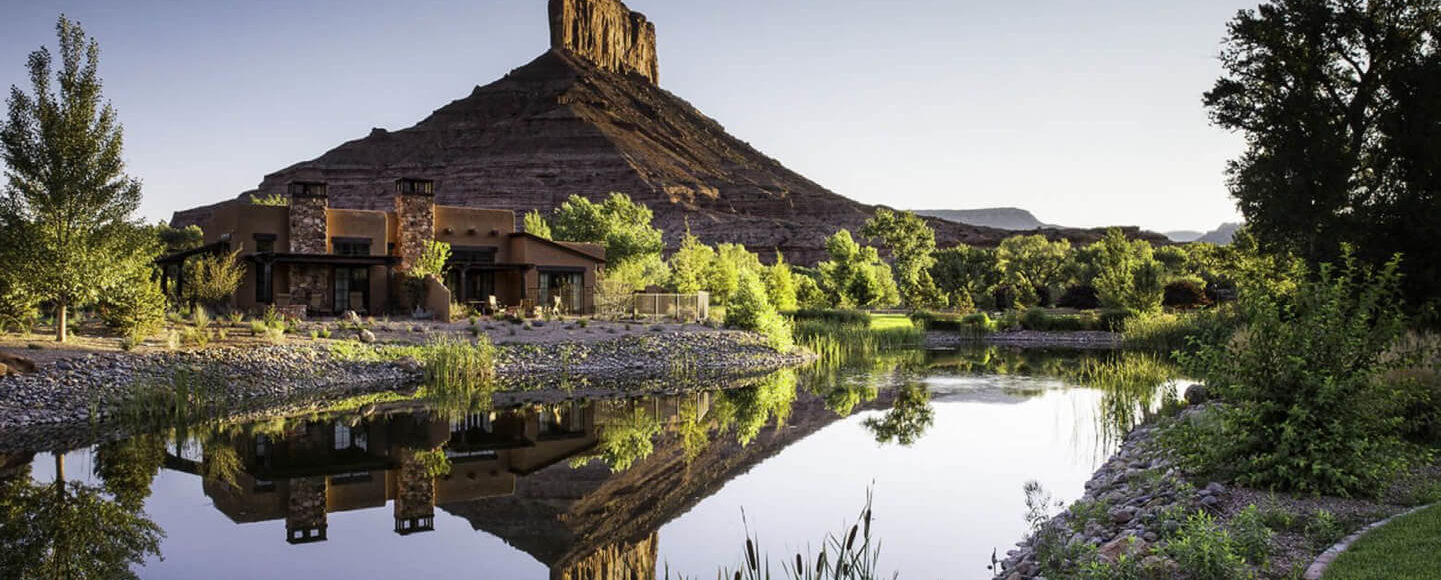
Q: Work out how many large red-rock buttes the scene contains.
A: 1